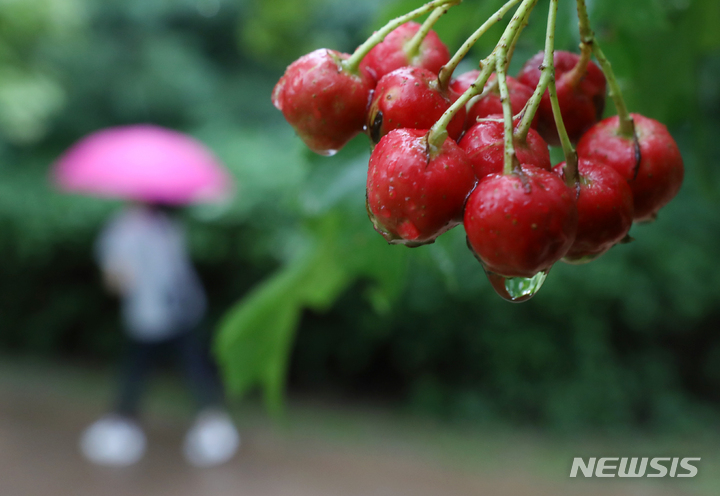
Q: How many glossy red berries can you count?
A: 10